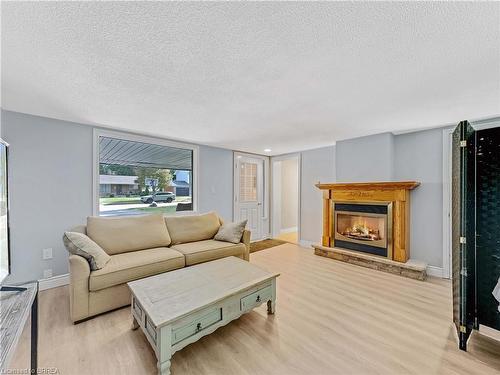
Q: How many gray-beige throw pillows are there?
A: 2